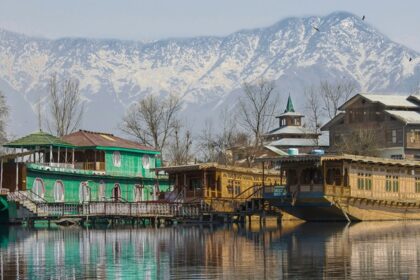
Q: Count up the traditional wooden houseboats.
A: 3